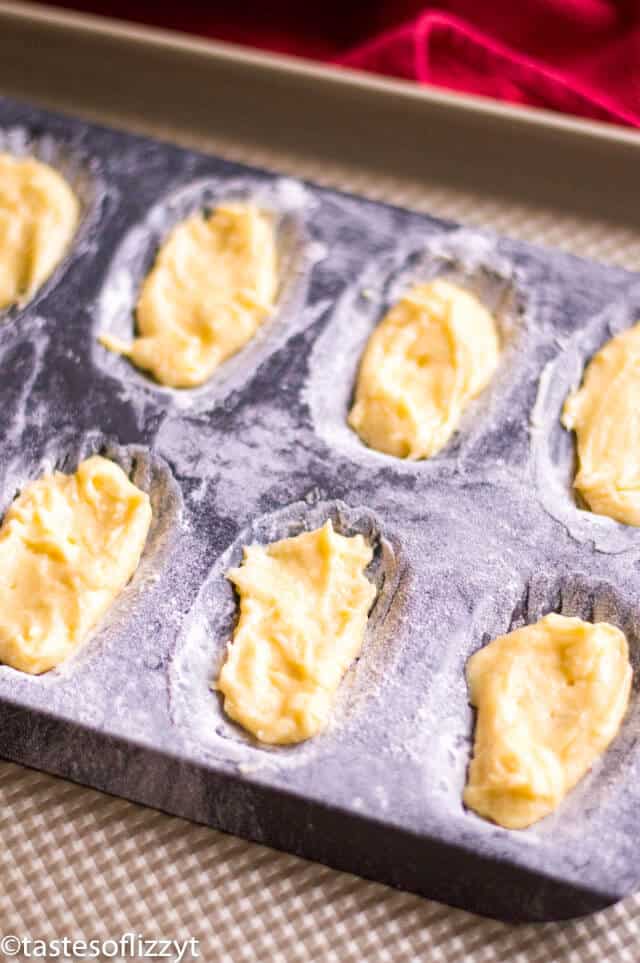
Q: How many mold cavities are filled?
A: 7